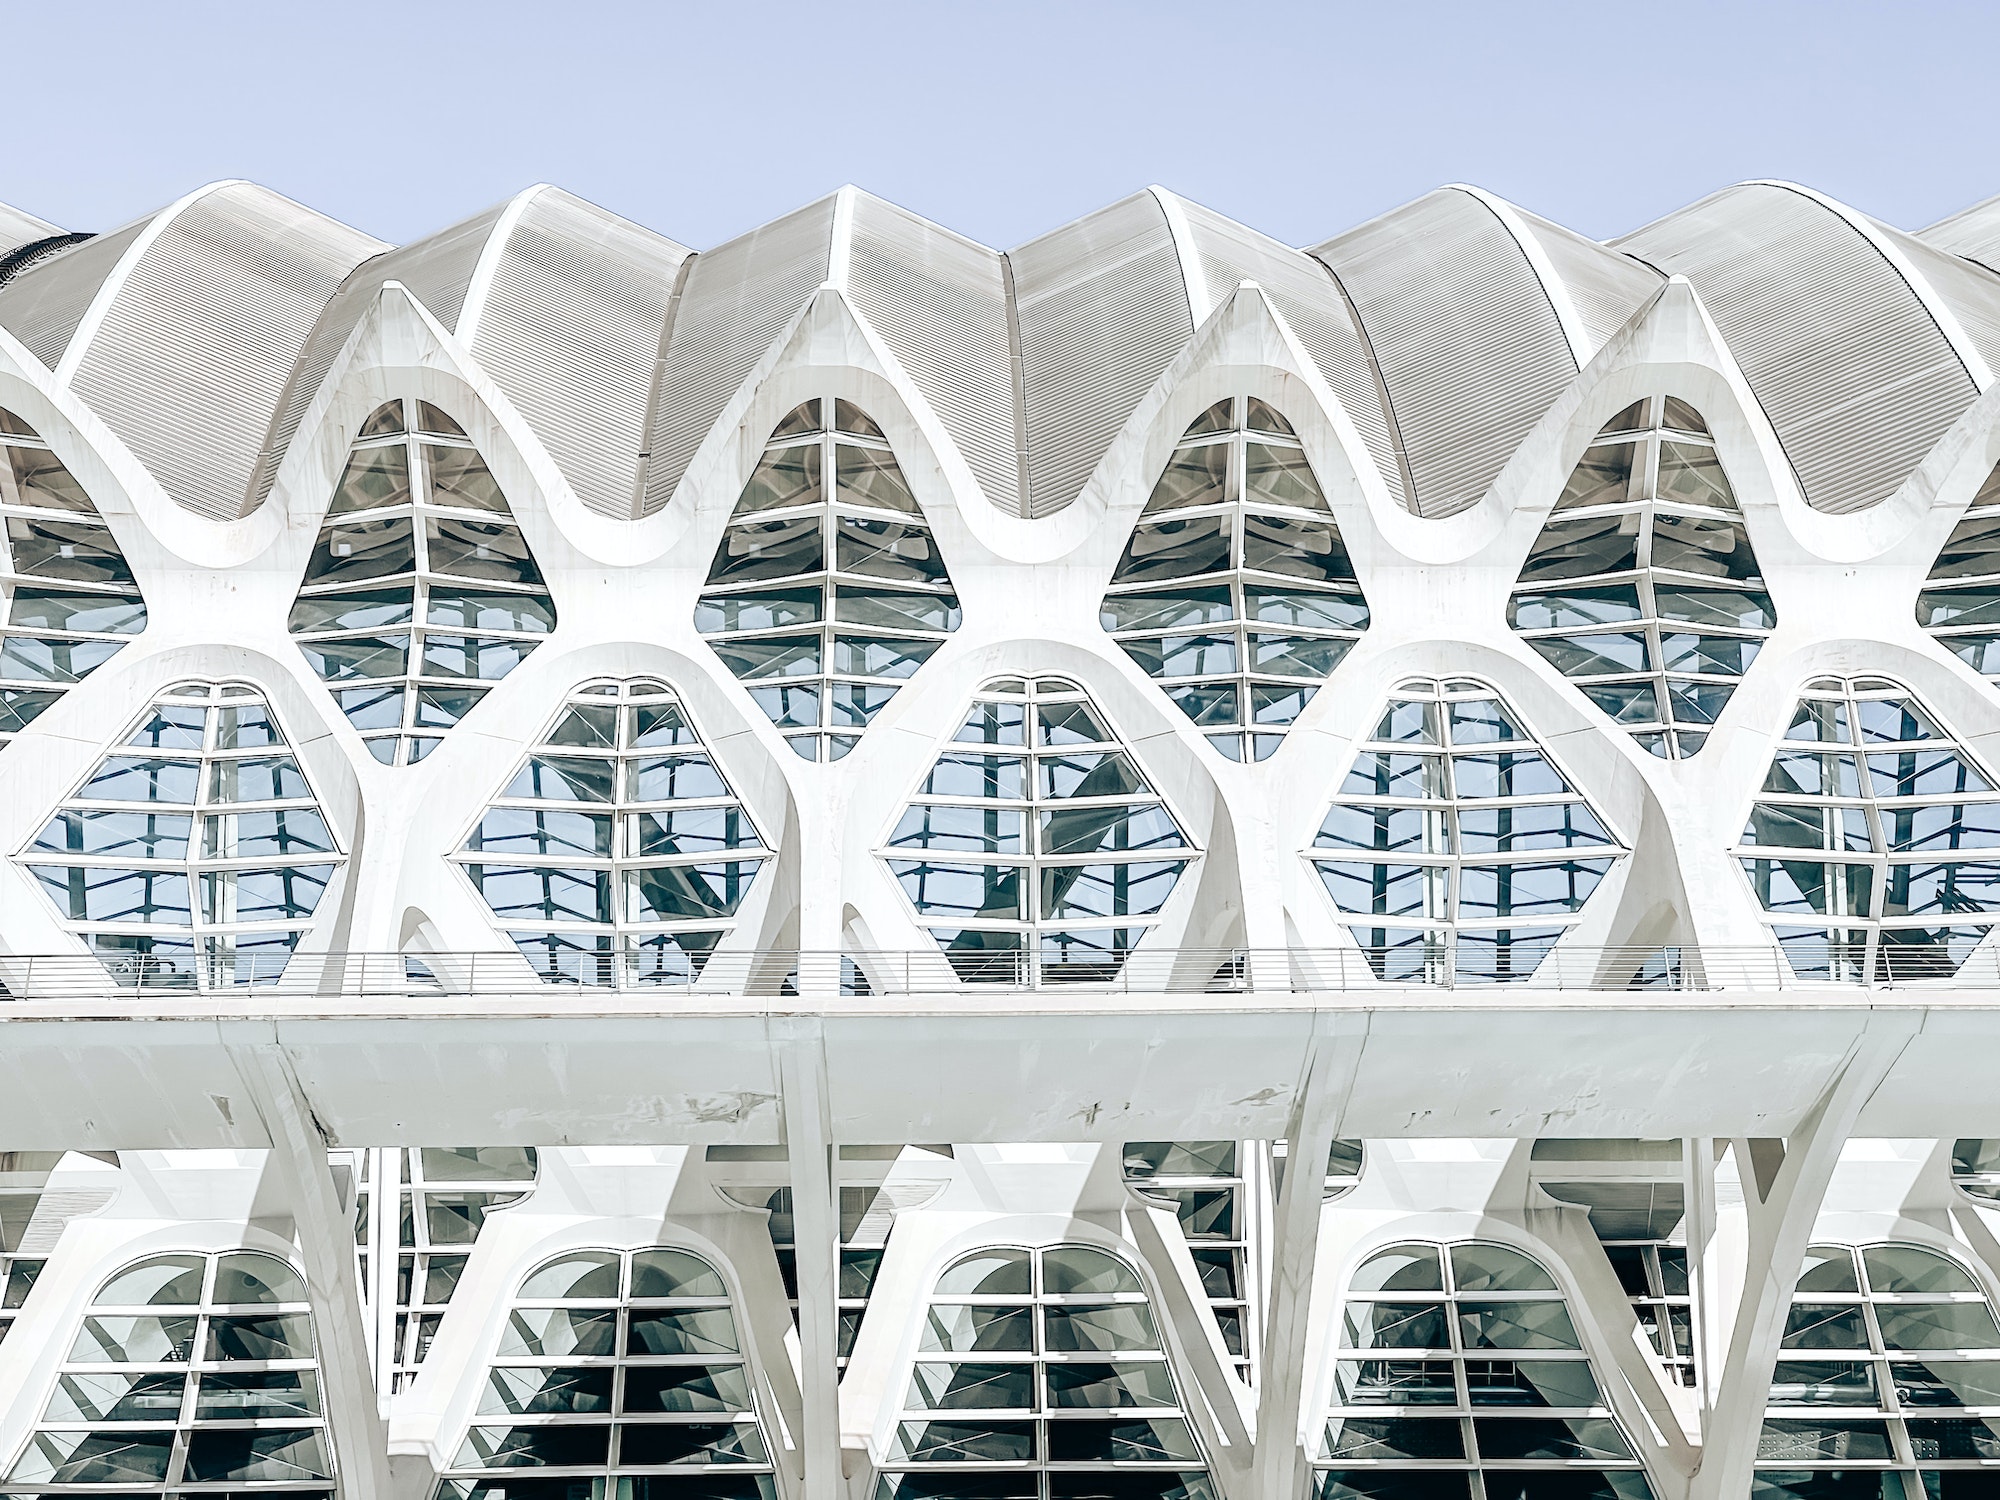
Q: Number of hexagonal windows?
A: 5